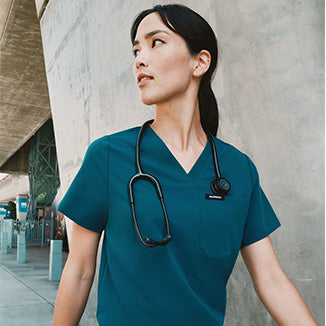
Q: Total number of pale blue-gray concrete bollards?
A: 3